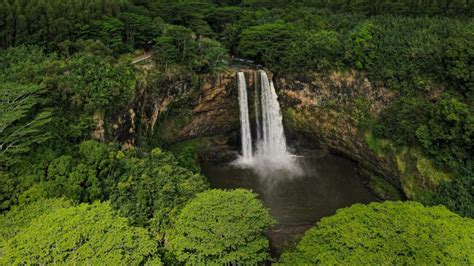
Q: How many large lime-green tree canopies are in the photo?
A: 3